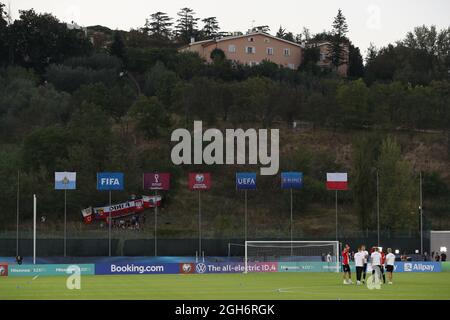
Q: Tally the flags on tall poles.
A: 7